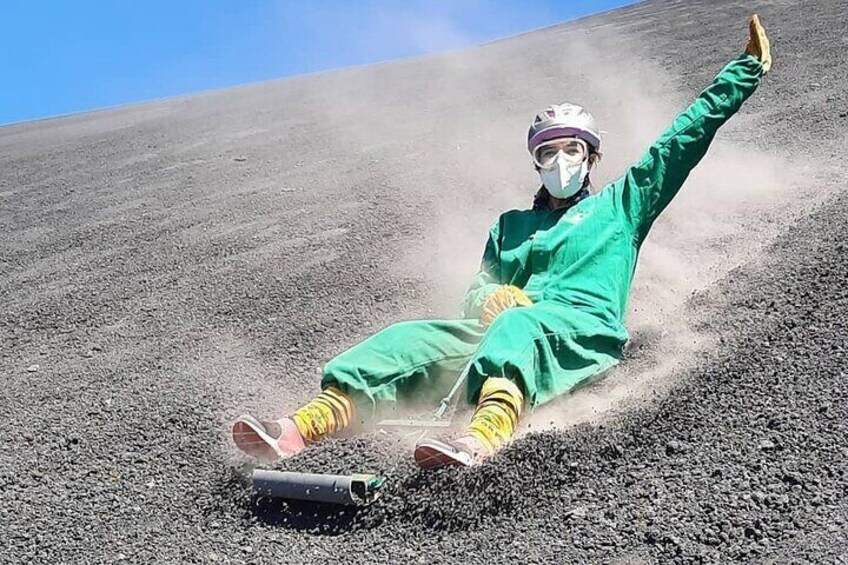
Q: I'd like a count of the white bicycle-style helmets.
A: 1